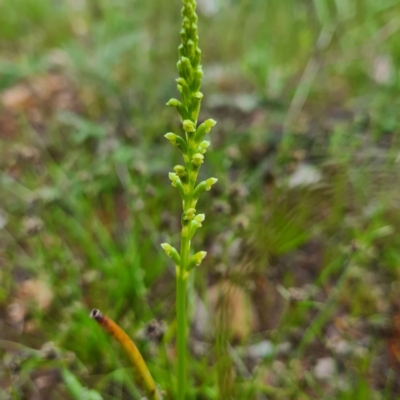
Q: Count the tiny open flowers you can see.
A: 12